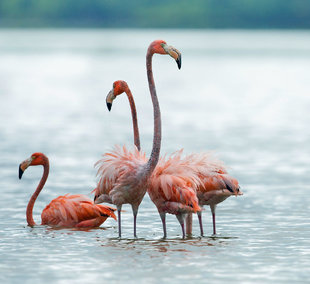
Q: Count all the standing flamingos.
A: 3